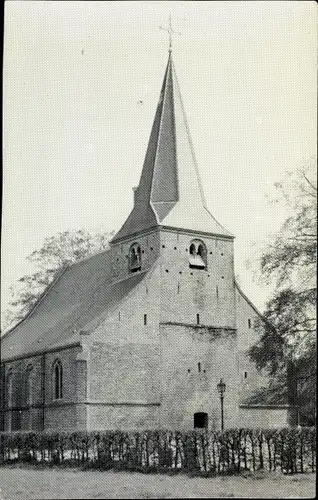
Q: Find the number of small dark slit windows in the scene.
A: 5